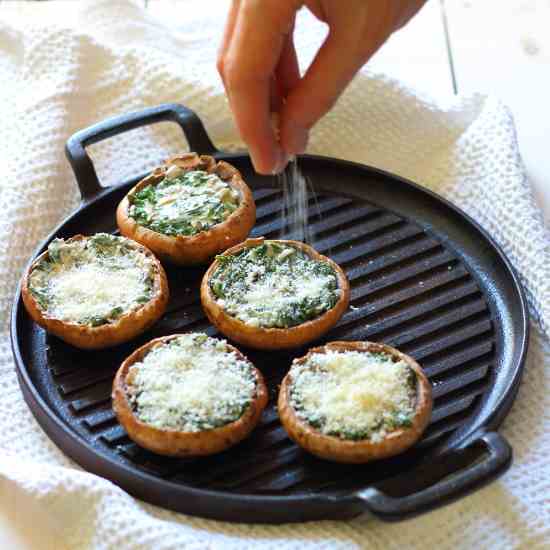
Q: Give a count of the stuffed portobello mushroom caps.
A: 5